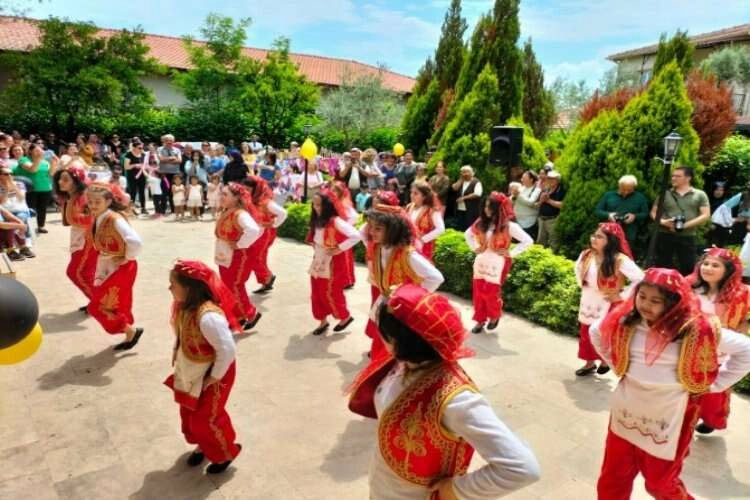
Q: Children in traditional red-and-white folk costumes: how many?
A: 15